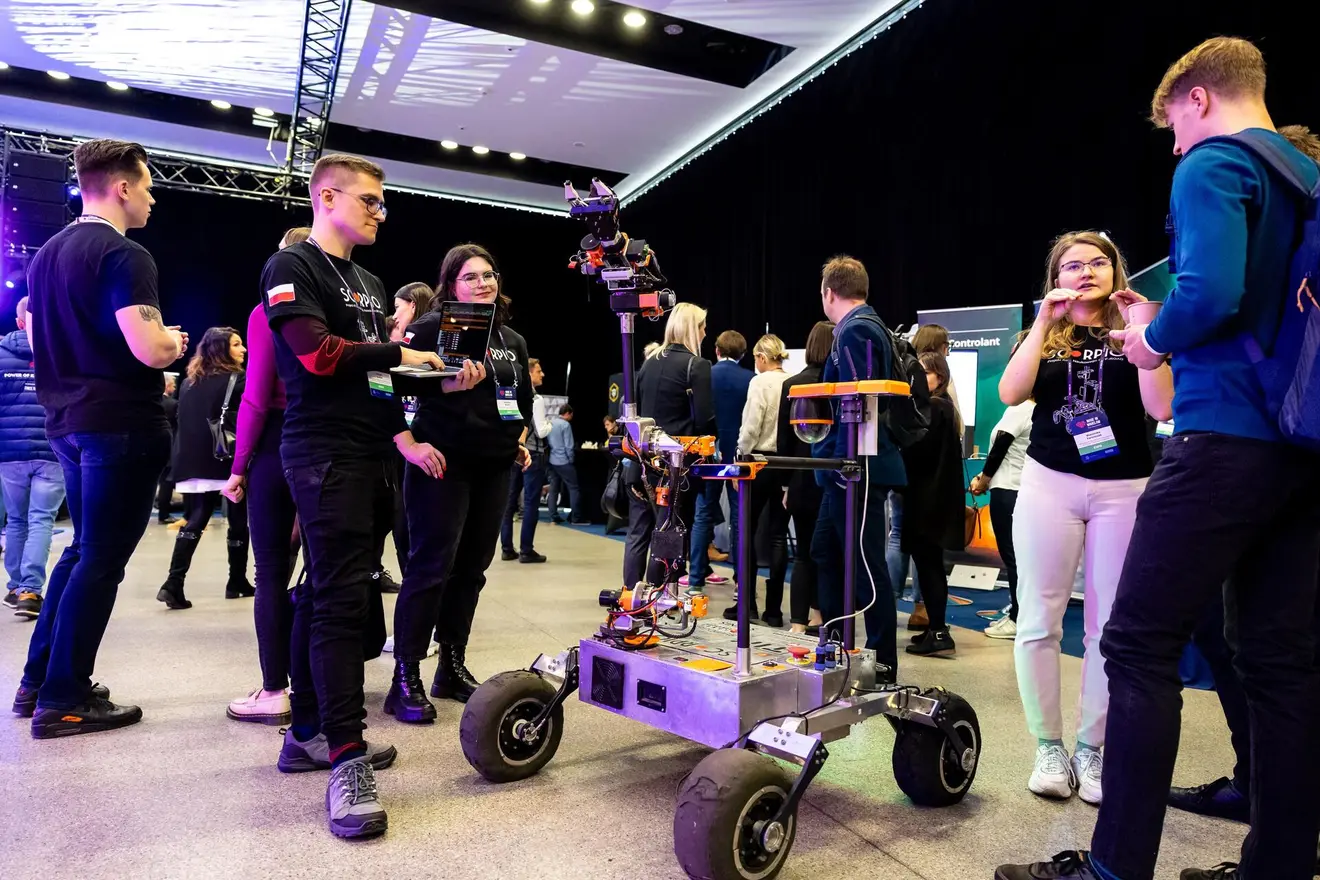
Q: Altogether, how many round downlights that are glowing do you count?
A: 11